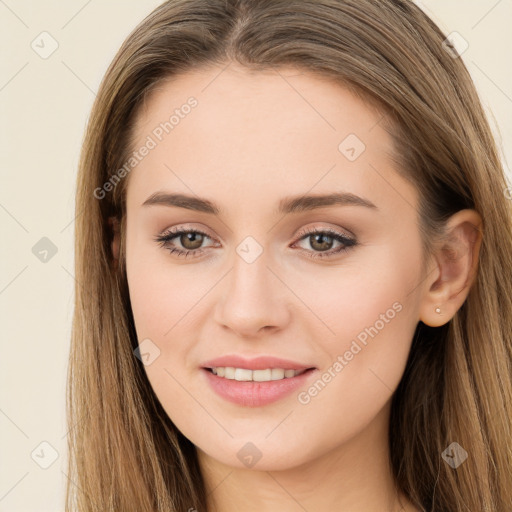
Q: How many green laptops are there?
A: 0